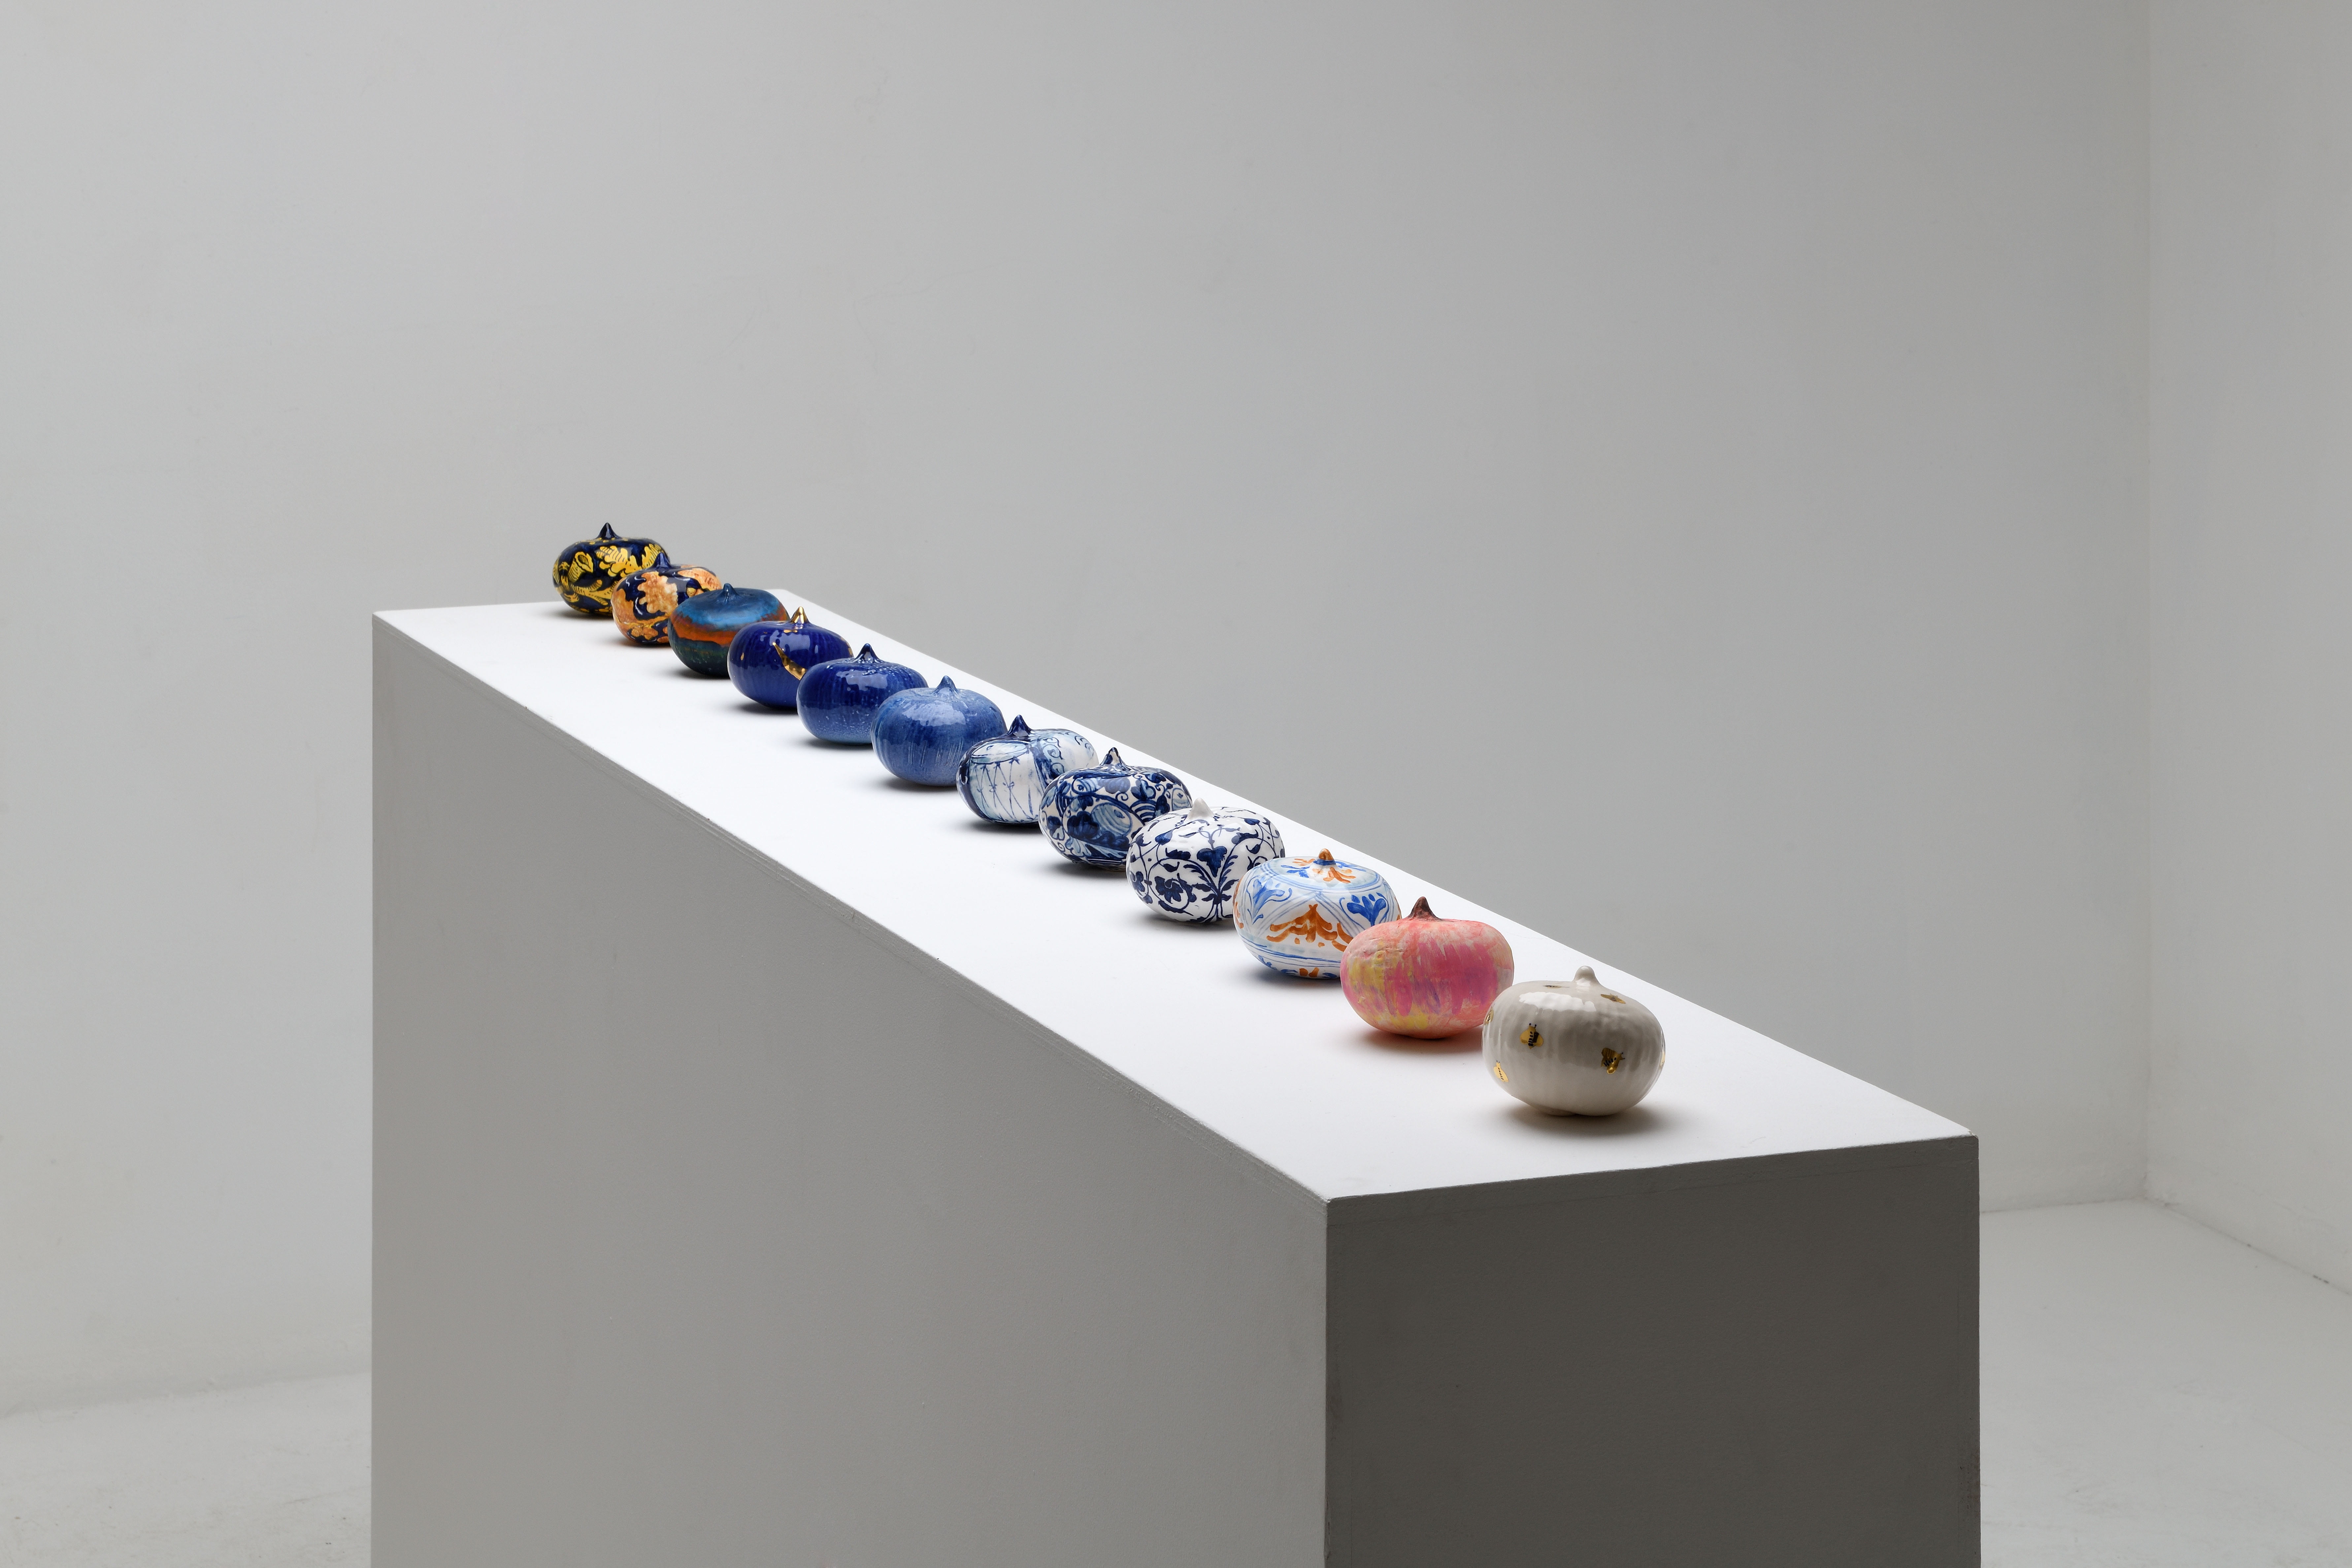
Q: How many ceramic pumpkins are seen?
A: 12